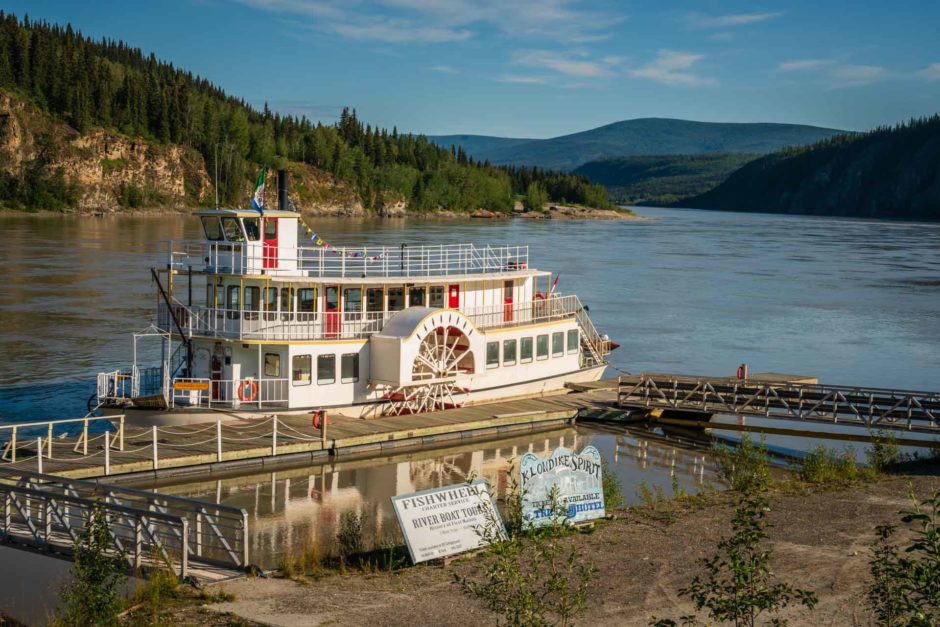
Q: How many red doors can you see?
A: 4